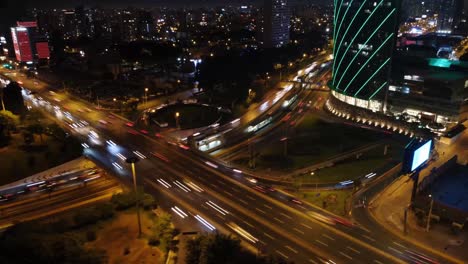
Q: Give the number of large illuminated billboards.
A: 1